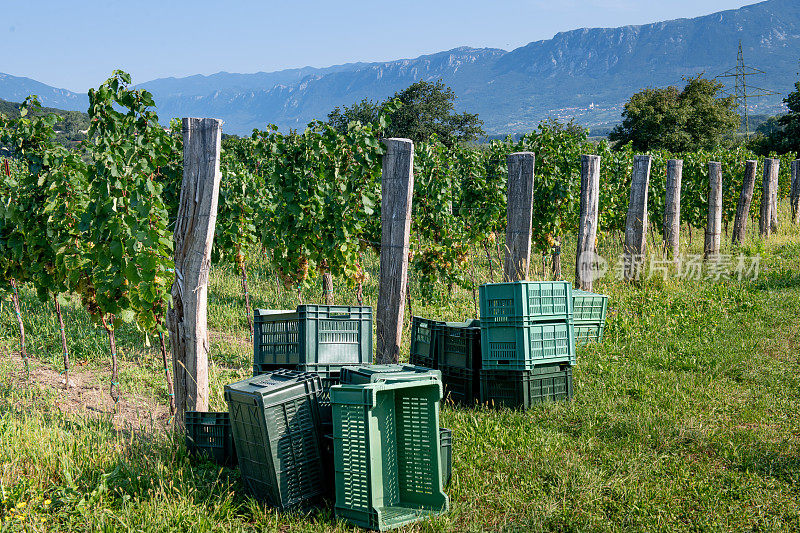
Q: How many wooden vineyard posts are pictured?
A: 10